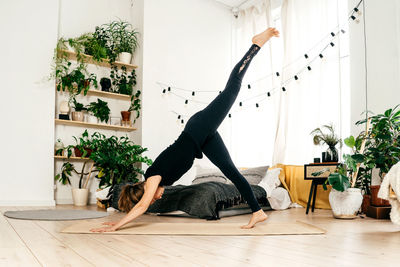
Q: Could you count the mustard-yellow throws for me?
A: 1